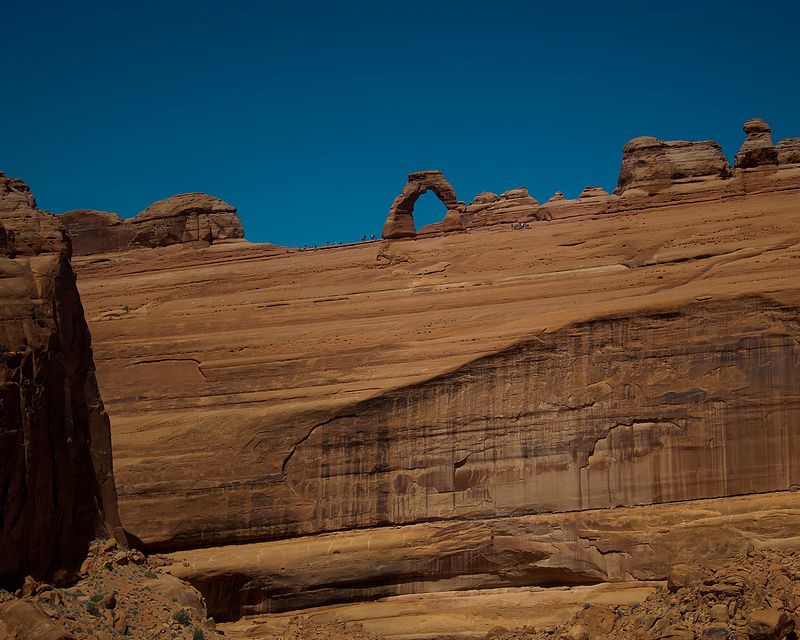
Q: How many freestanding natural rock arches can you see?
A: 1